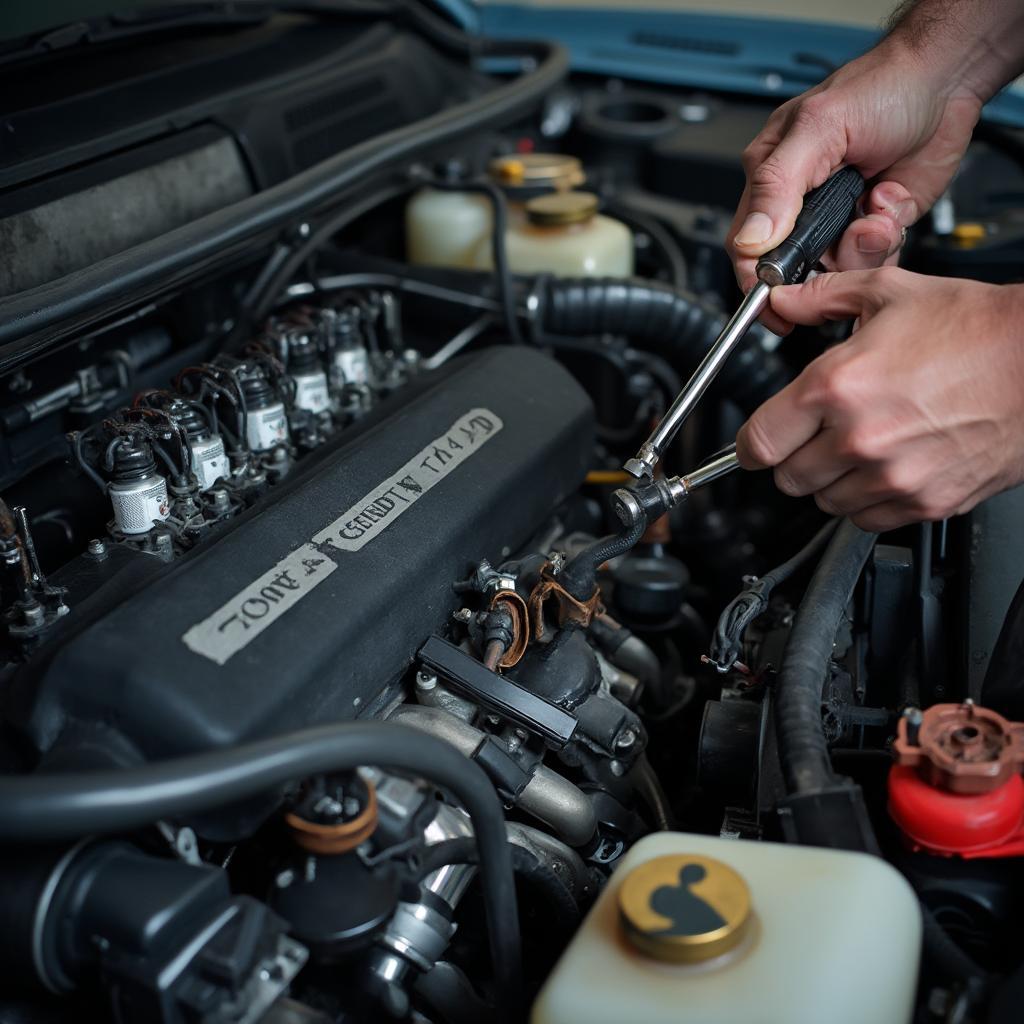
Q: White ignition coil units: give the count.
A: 5